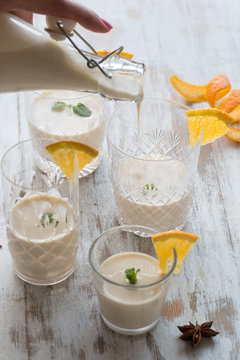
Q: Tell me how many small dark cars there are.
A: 0